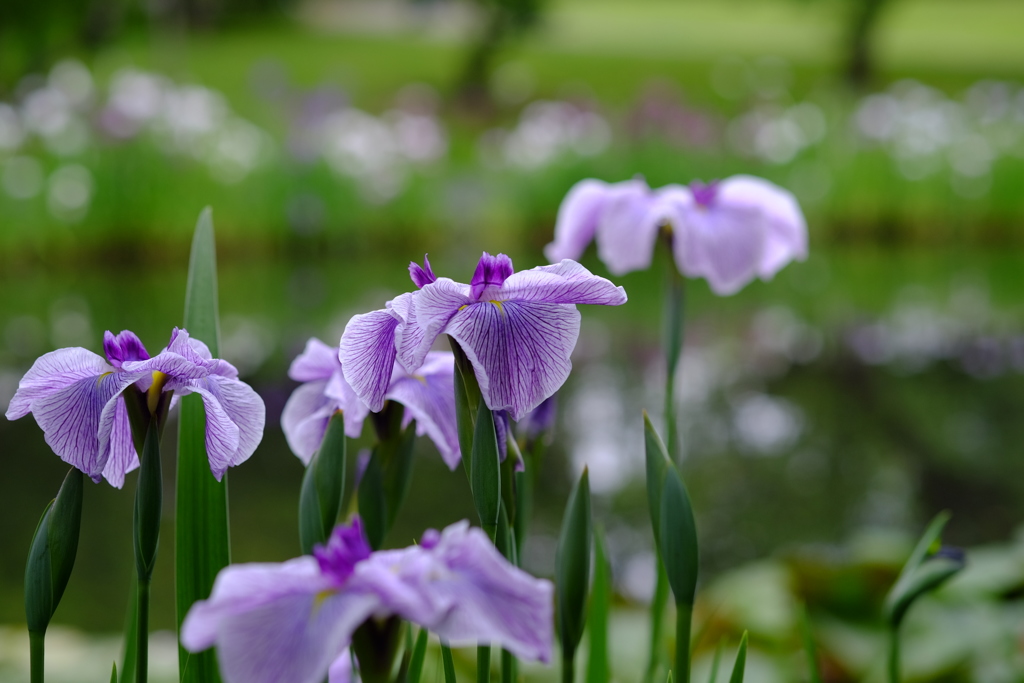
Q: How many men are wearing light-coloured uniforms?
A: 0